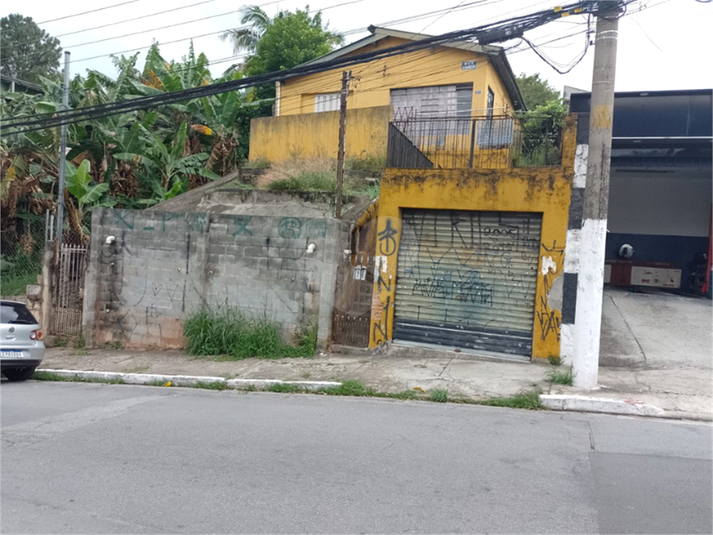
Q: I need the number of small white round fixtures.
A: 2